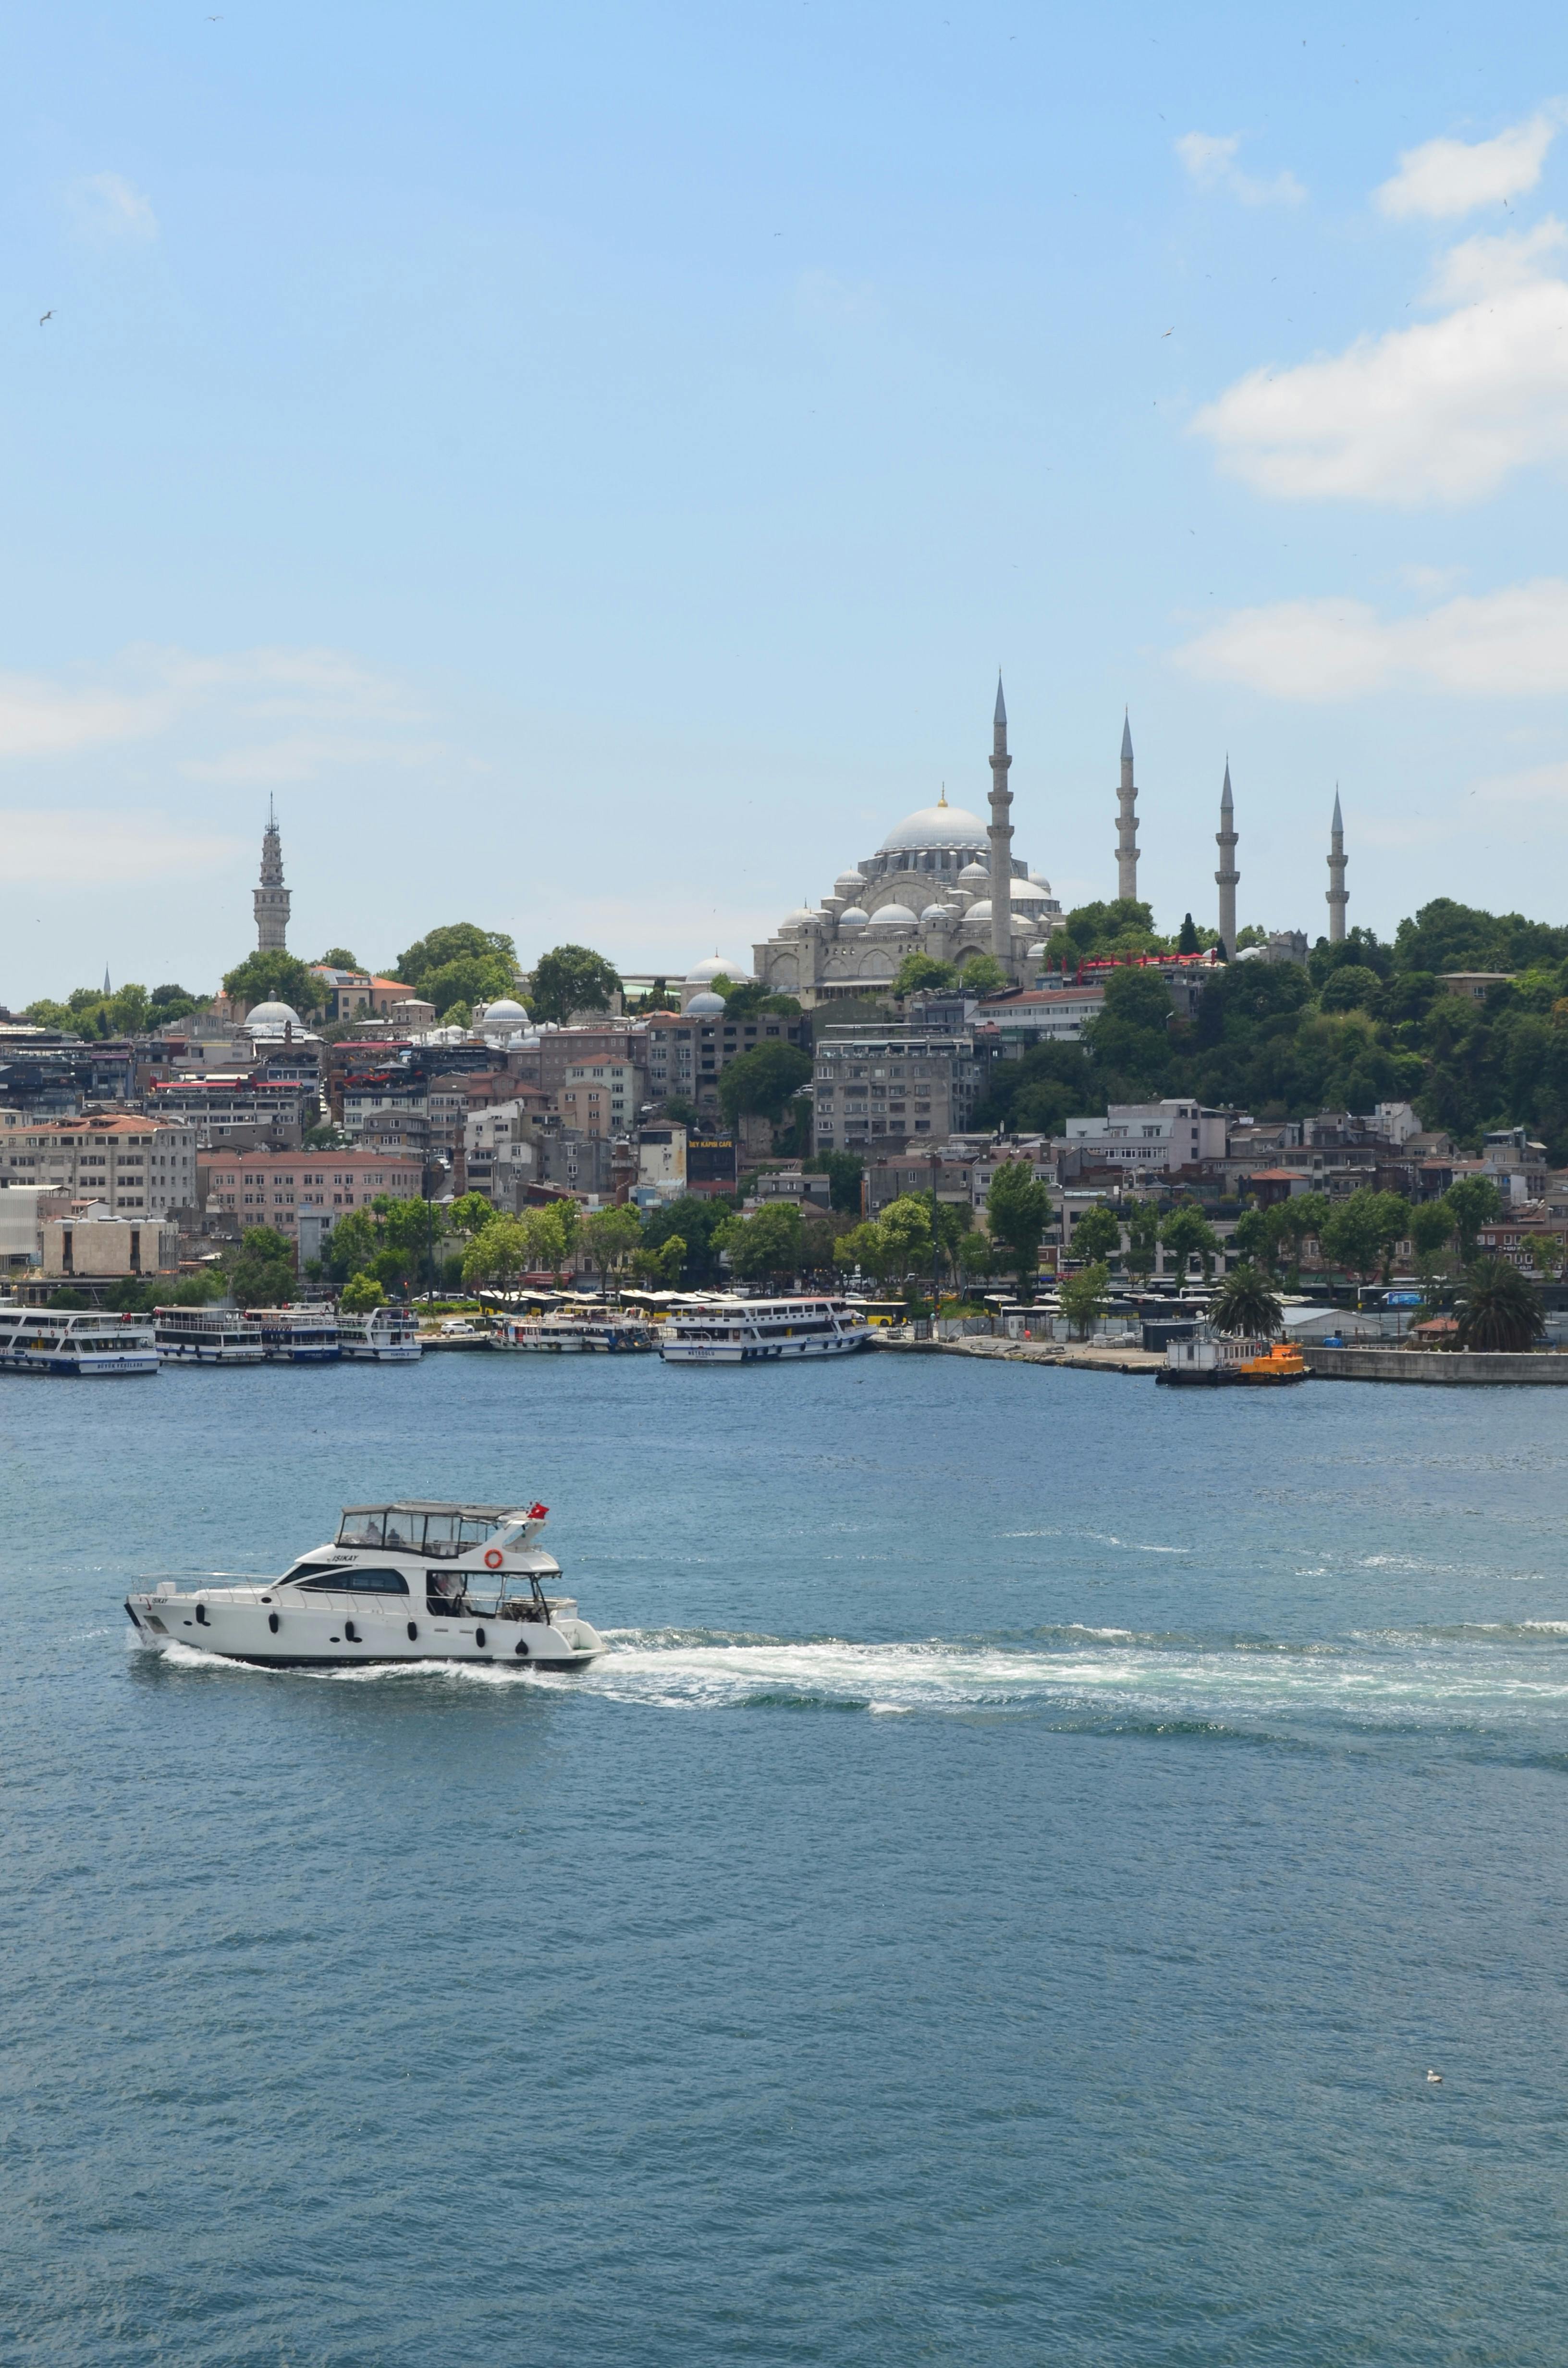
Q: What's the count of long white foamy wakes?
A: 1